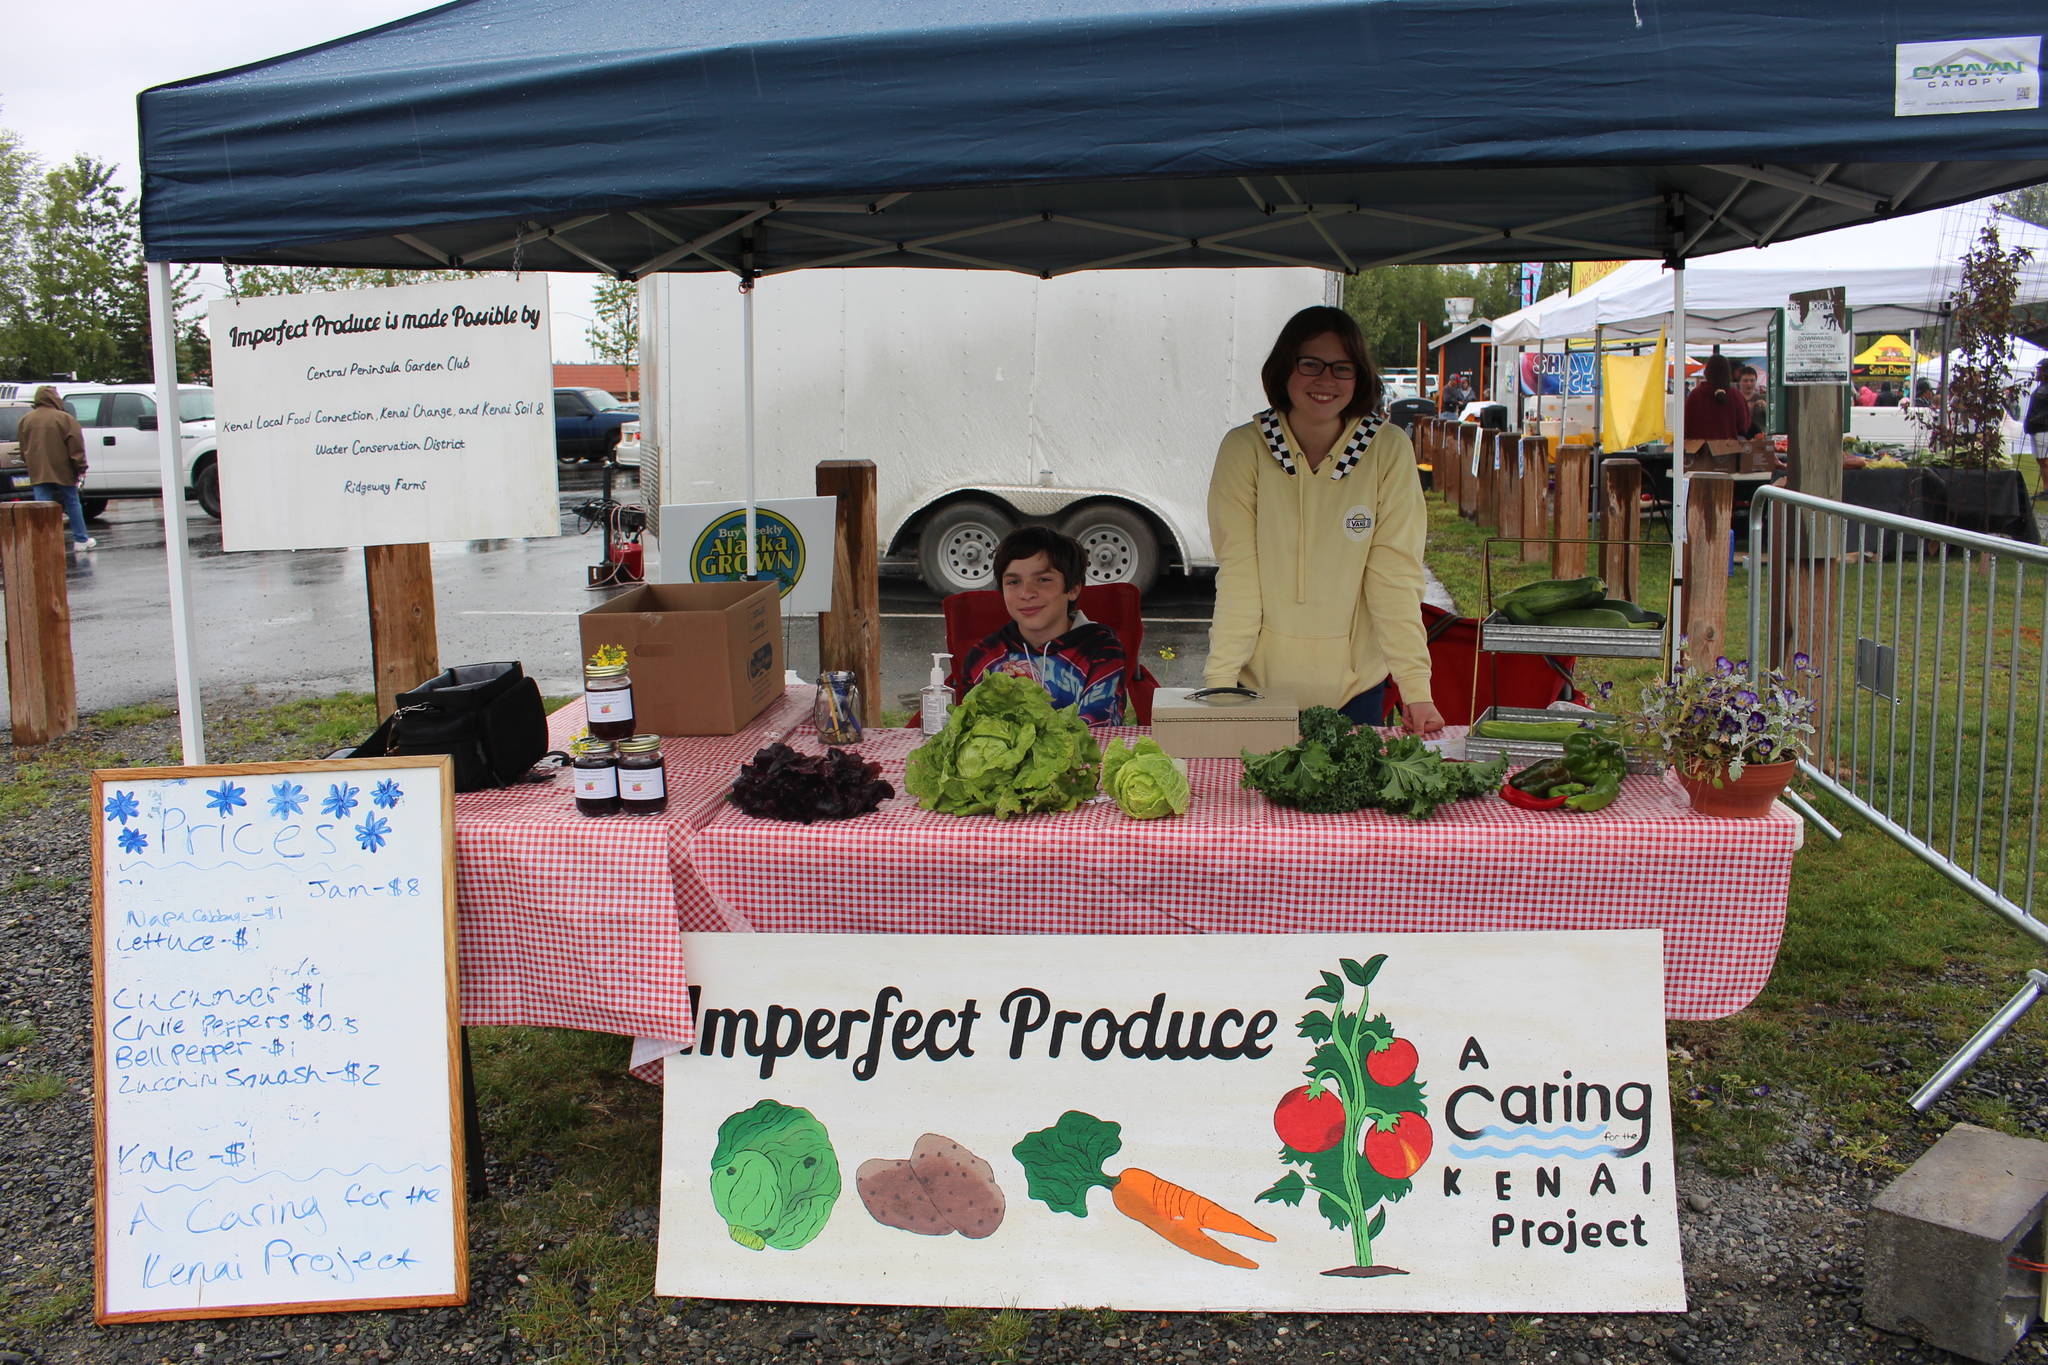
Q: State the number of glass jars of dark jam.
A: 3